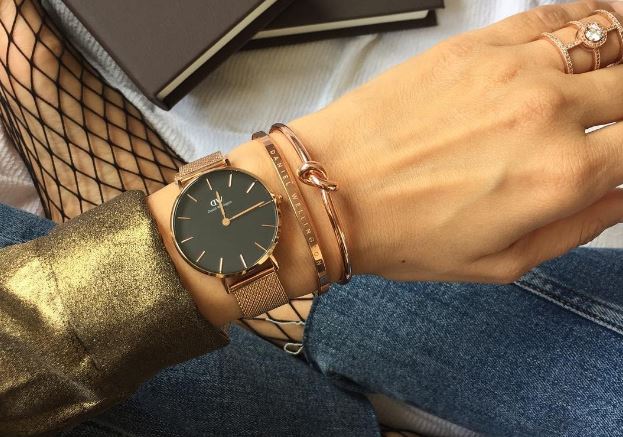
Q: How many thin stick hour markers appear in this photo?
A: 12